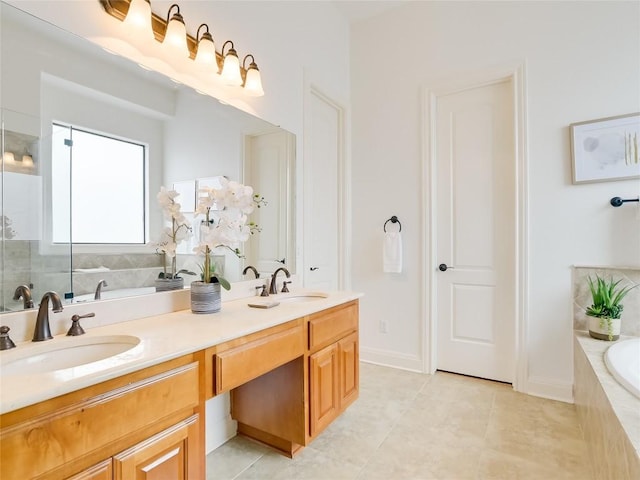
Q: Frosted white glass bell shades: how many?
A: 5